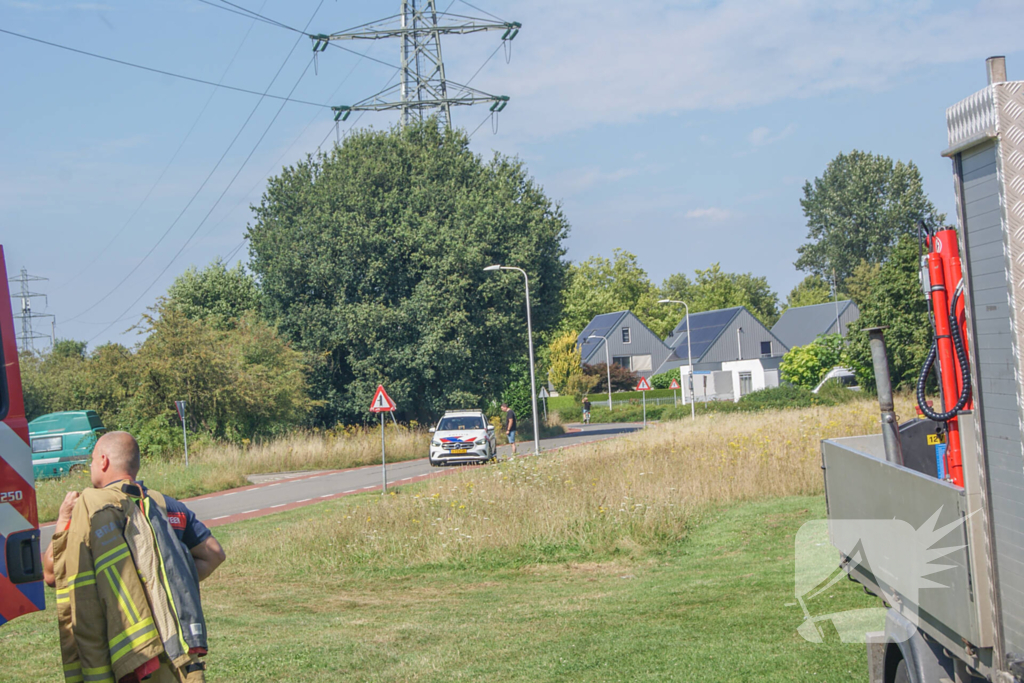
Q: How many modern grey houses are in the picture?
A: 3